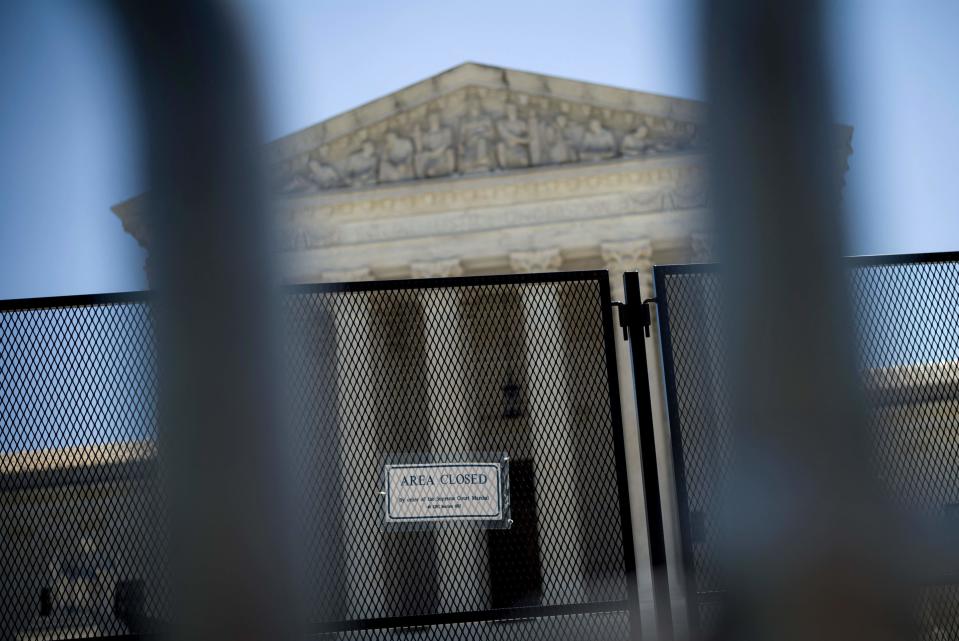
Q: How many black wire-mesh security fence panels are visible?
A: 2